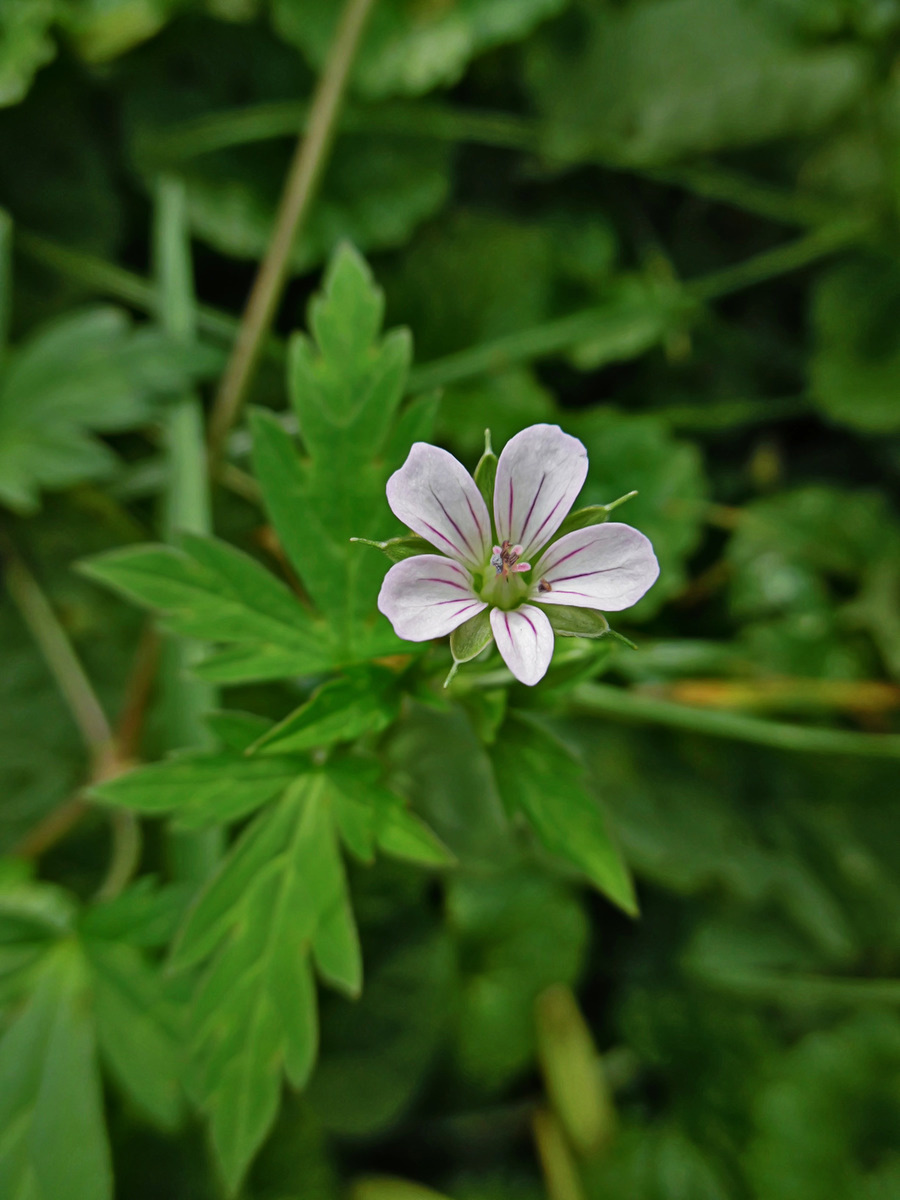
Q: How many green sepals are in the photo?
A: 5